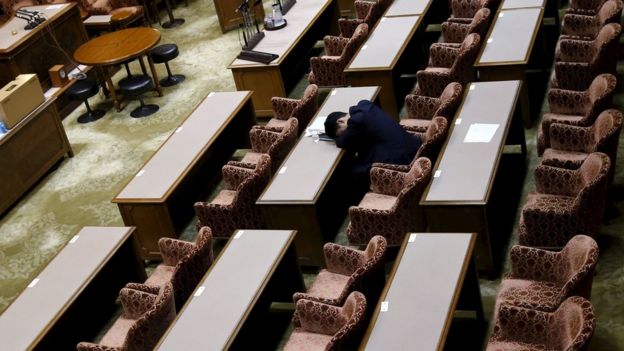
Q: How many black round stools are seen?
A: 4